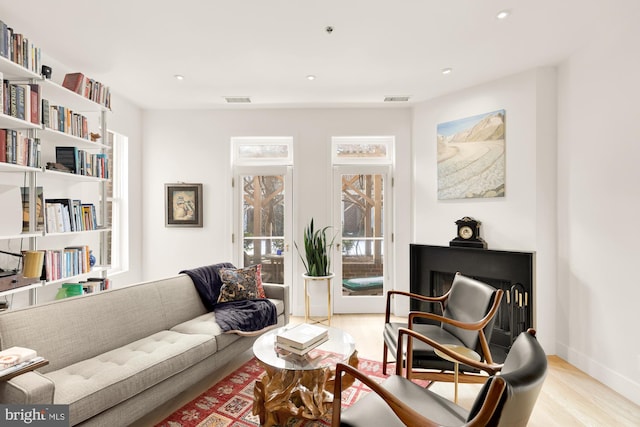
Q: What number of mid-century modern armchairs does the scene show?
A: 2